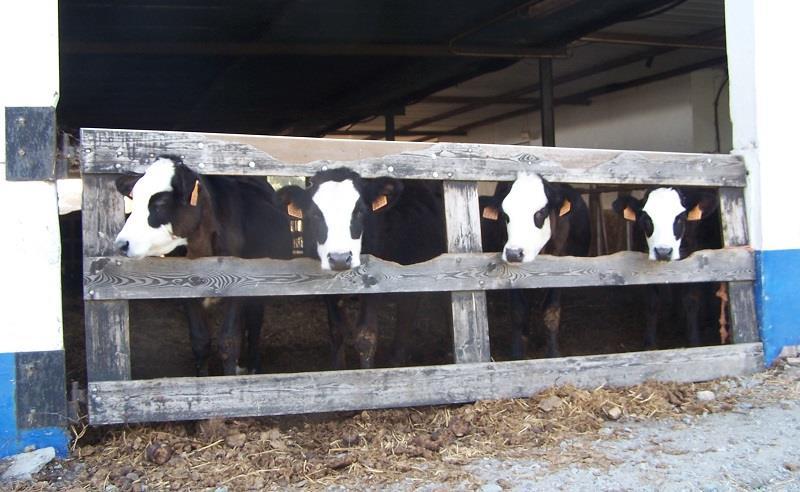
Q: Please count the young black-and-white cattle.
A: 4